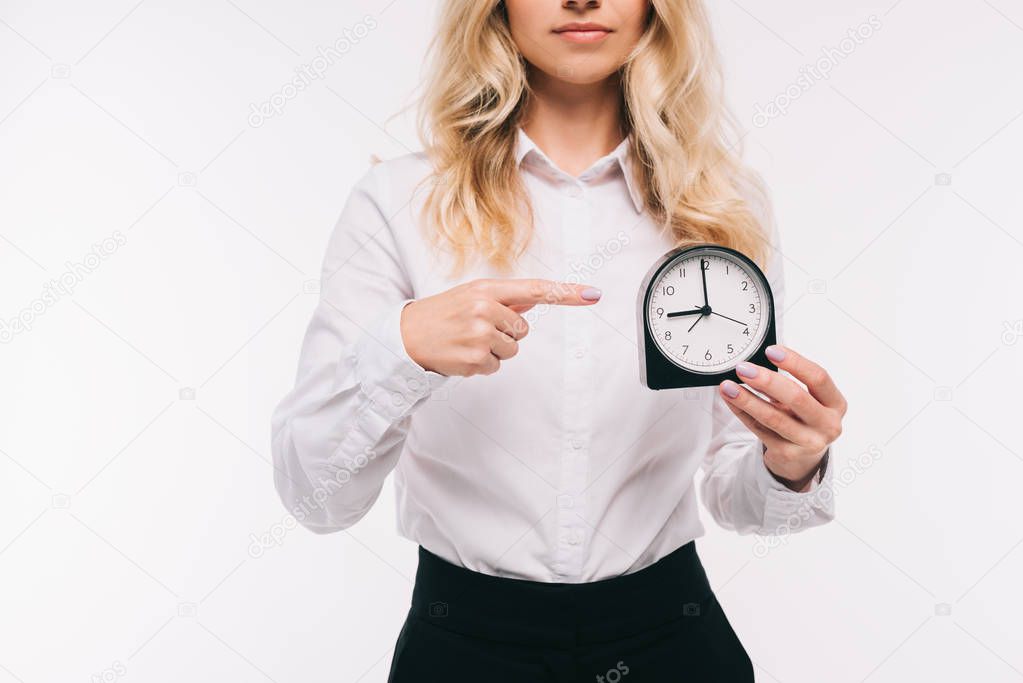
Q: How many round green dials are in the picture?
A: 0